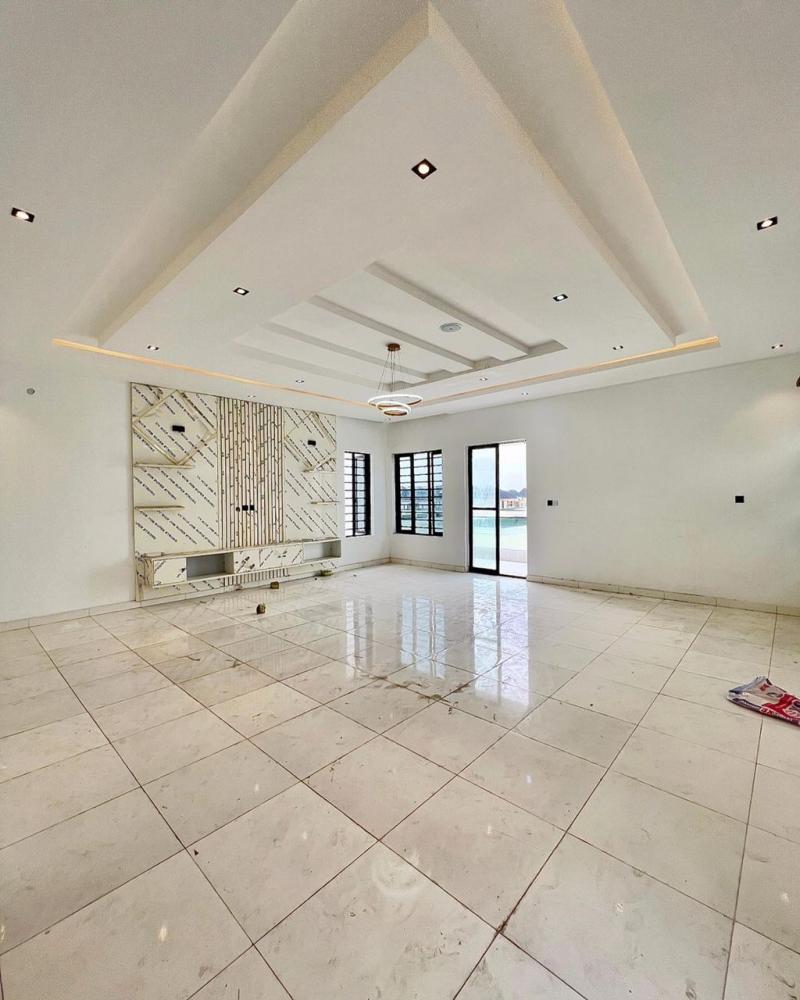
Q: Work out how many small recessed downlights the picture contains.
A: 12